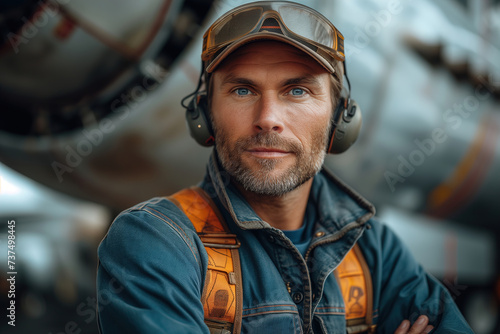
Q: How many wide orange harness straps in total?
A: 2